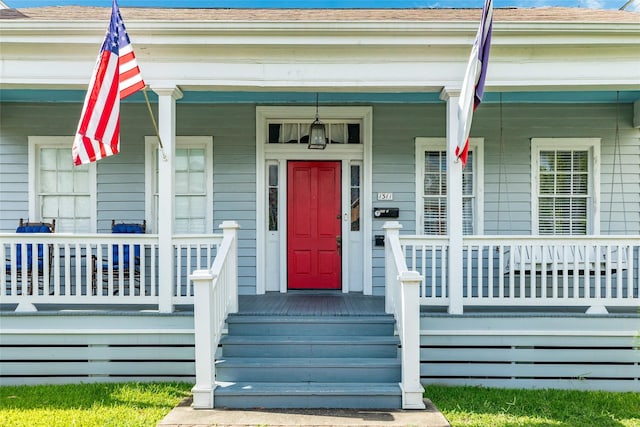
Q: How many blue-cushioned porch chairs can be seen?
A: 2